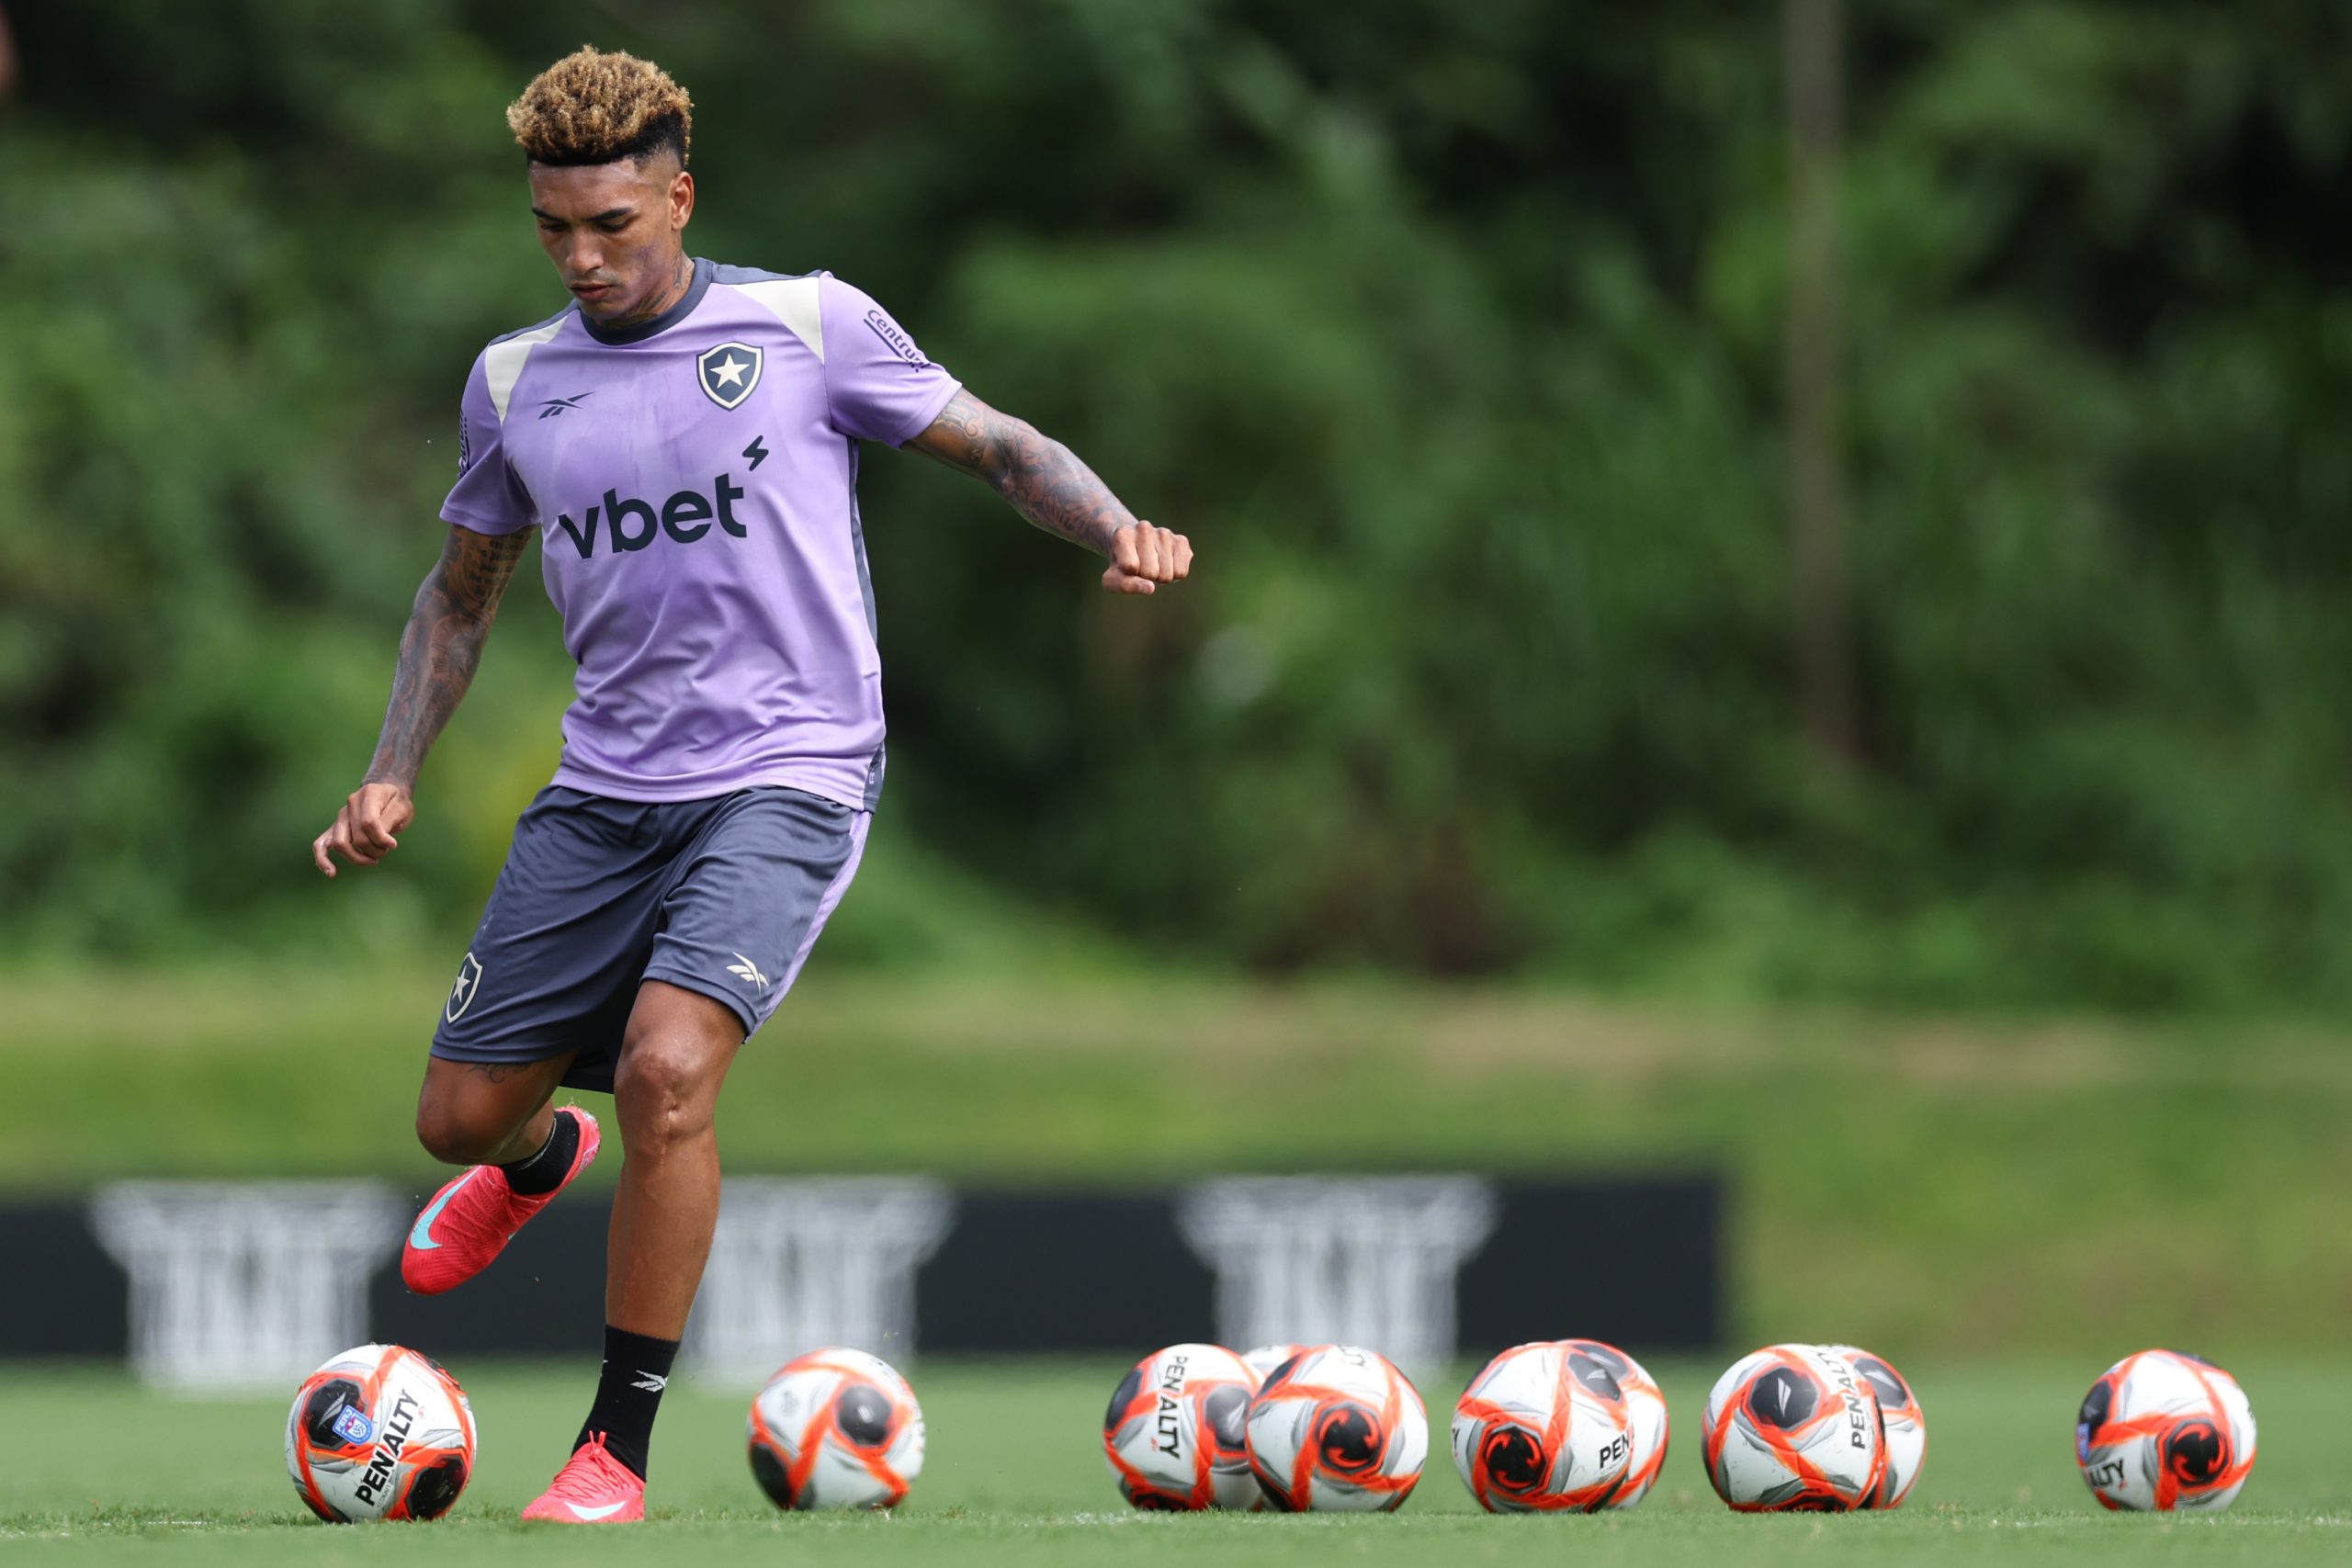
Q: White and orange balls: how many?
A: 10